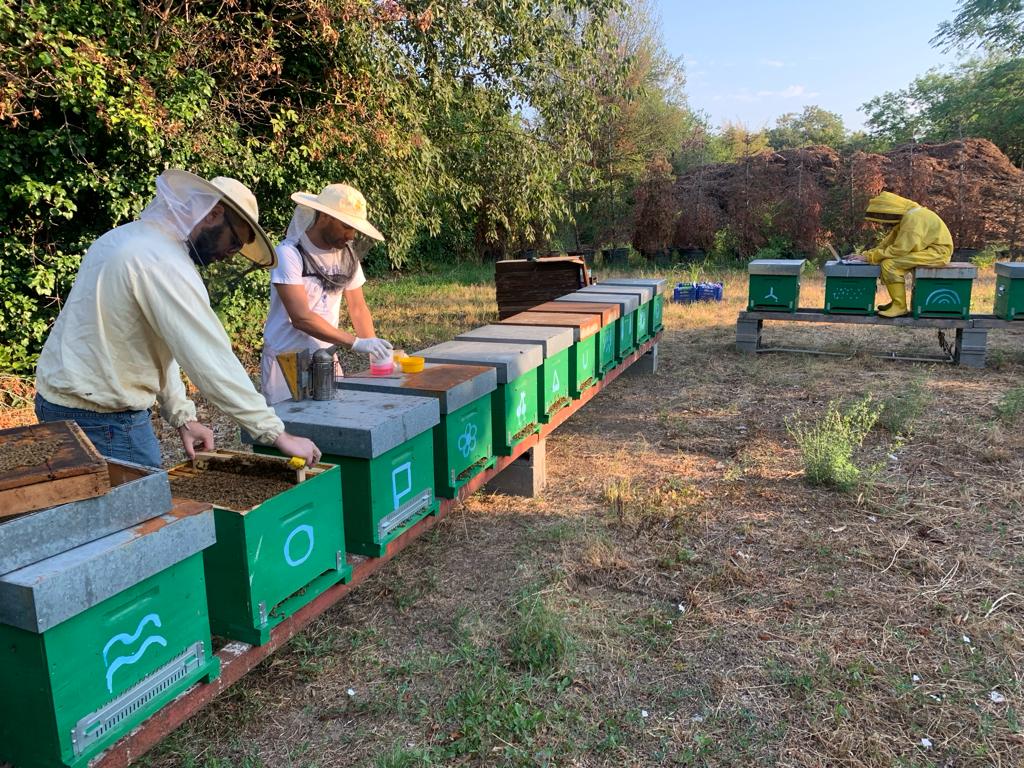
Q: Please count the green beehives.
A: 15